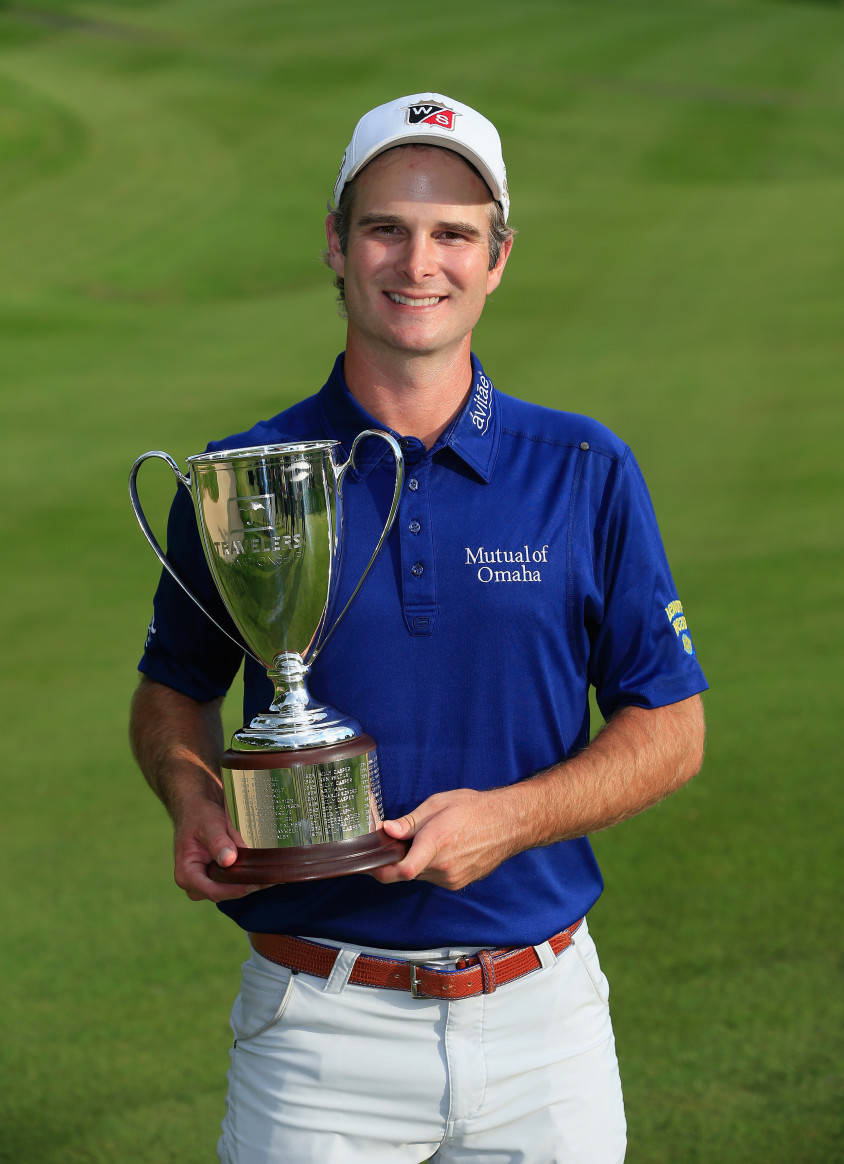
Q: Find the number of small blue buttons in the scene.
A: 3